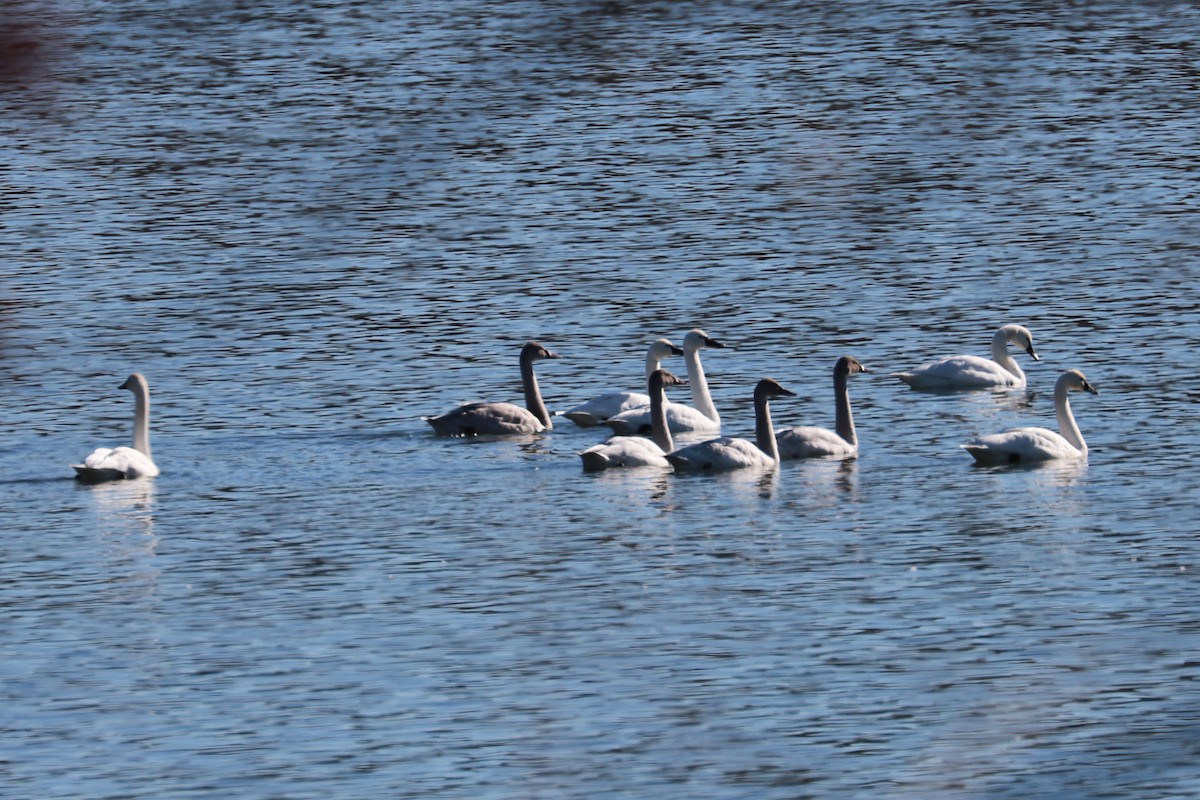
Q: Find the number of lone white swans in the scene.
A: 1